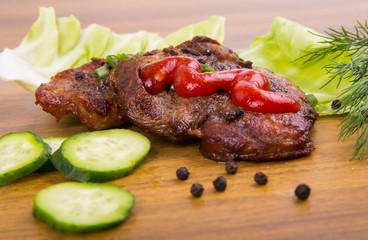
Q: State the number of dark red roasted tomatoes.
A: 0